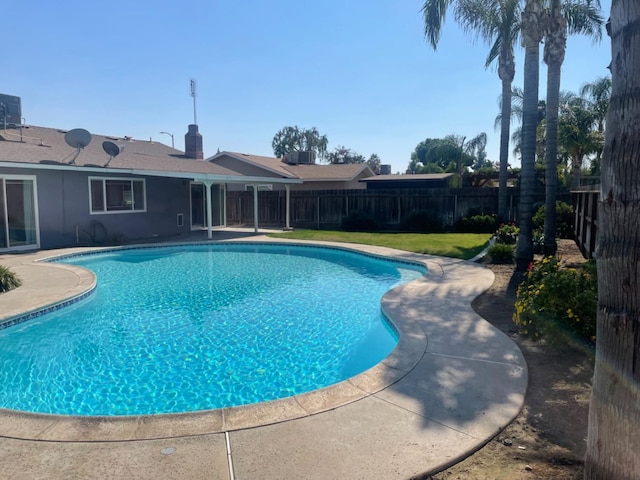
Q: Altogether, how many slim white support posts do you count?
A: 3